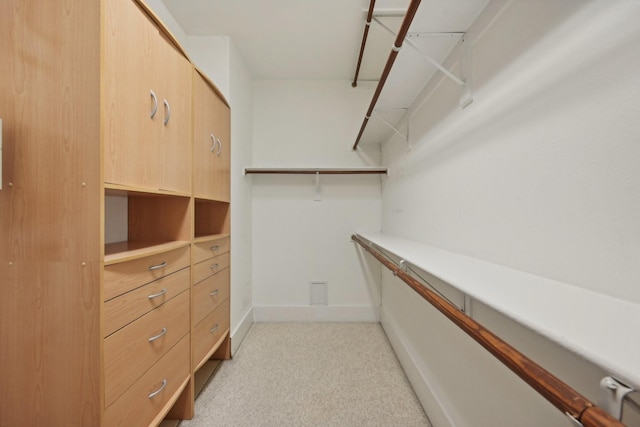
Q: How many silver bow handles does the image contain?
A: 12